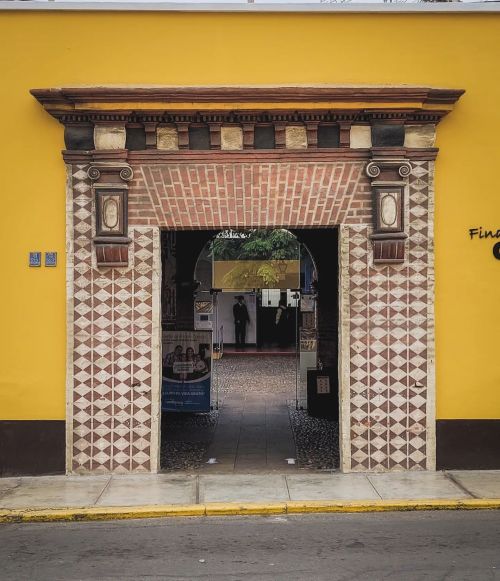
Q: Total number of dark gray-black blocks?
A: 6